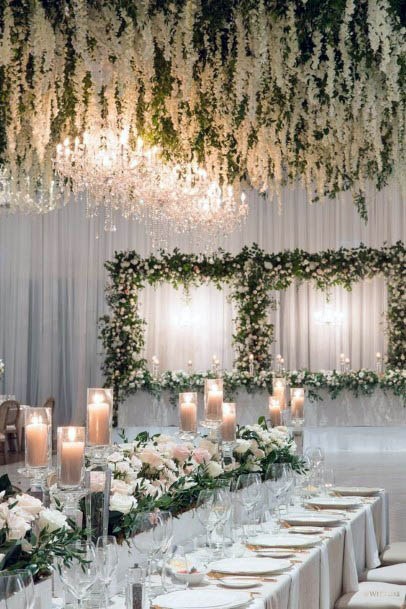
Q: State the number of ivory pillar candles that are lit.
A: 9